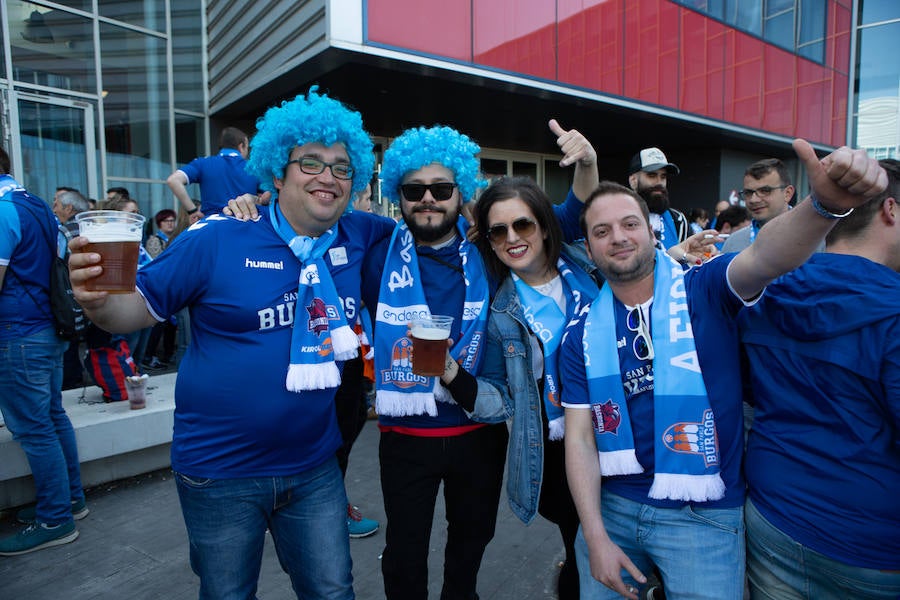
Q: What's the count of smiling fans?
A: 4